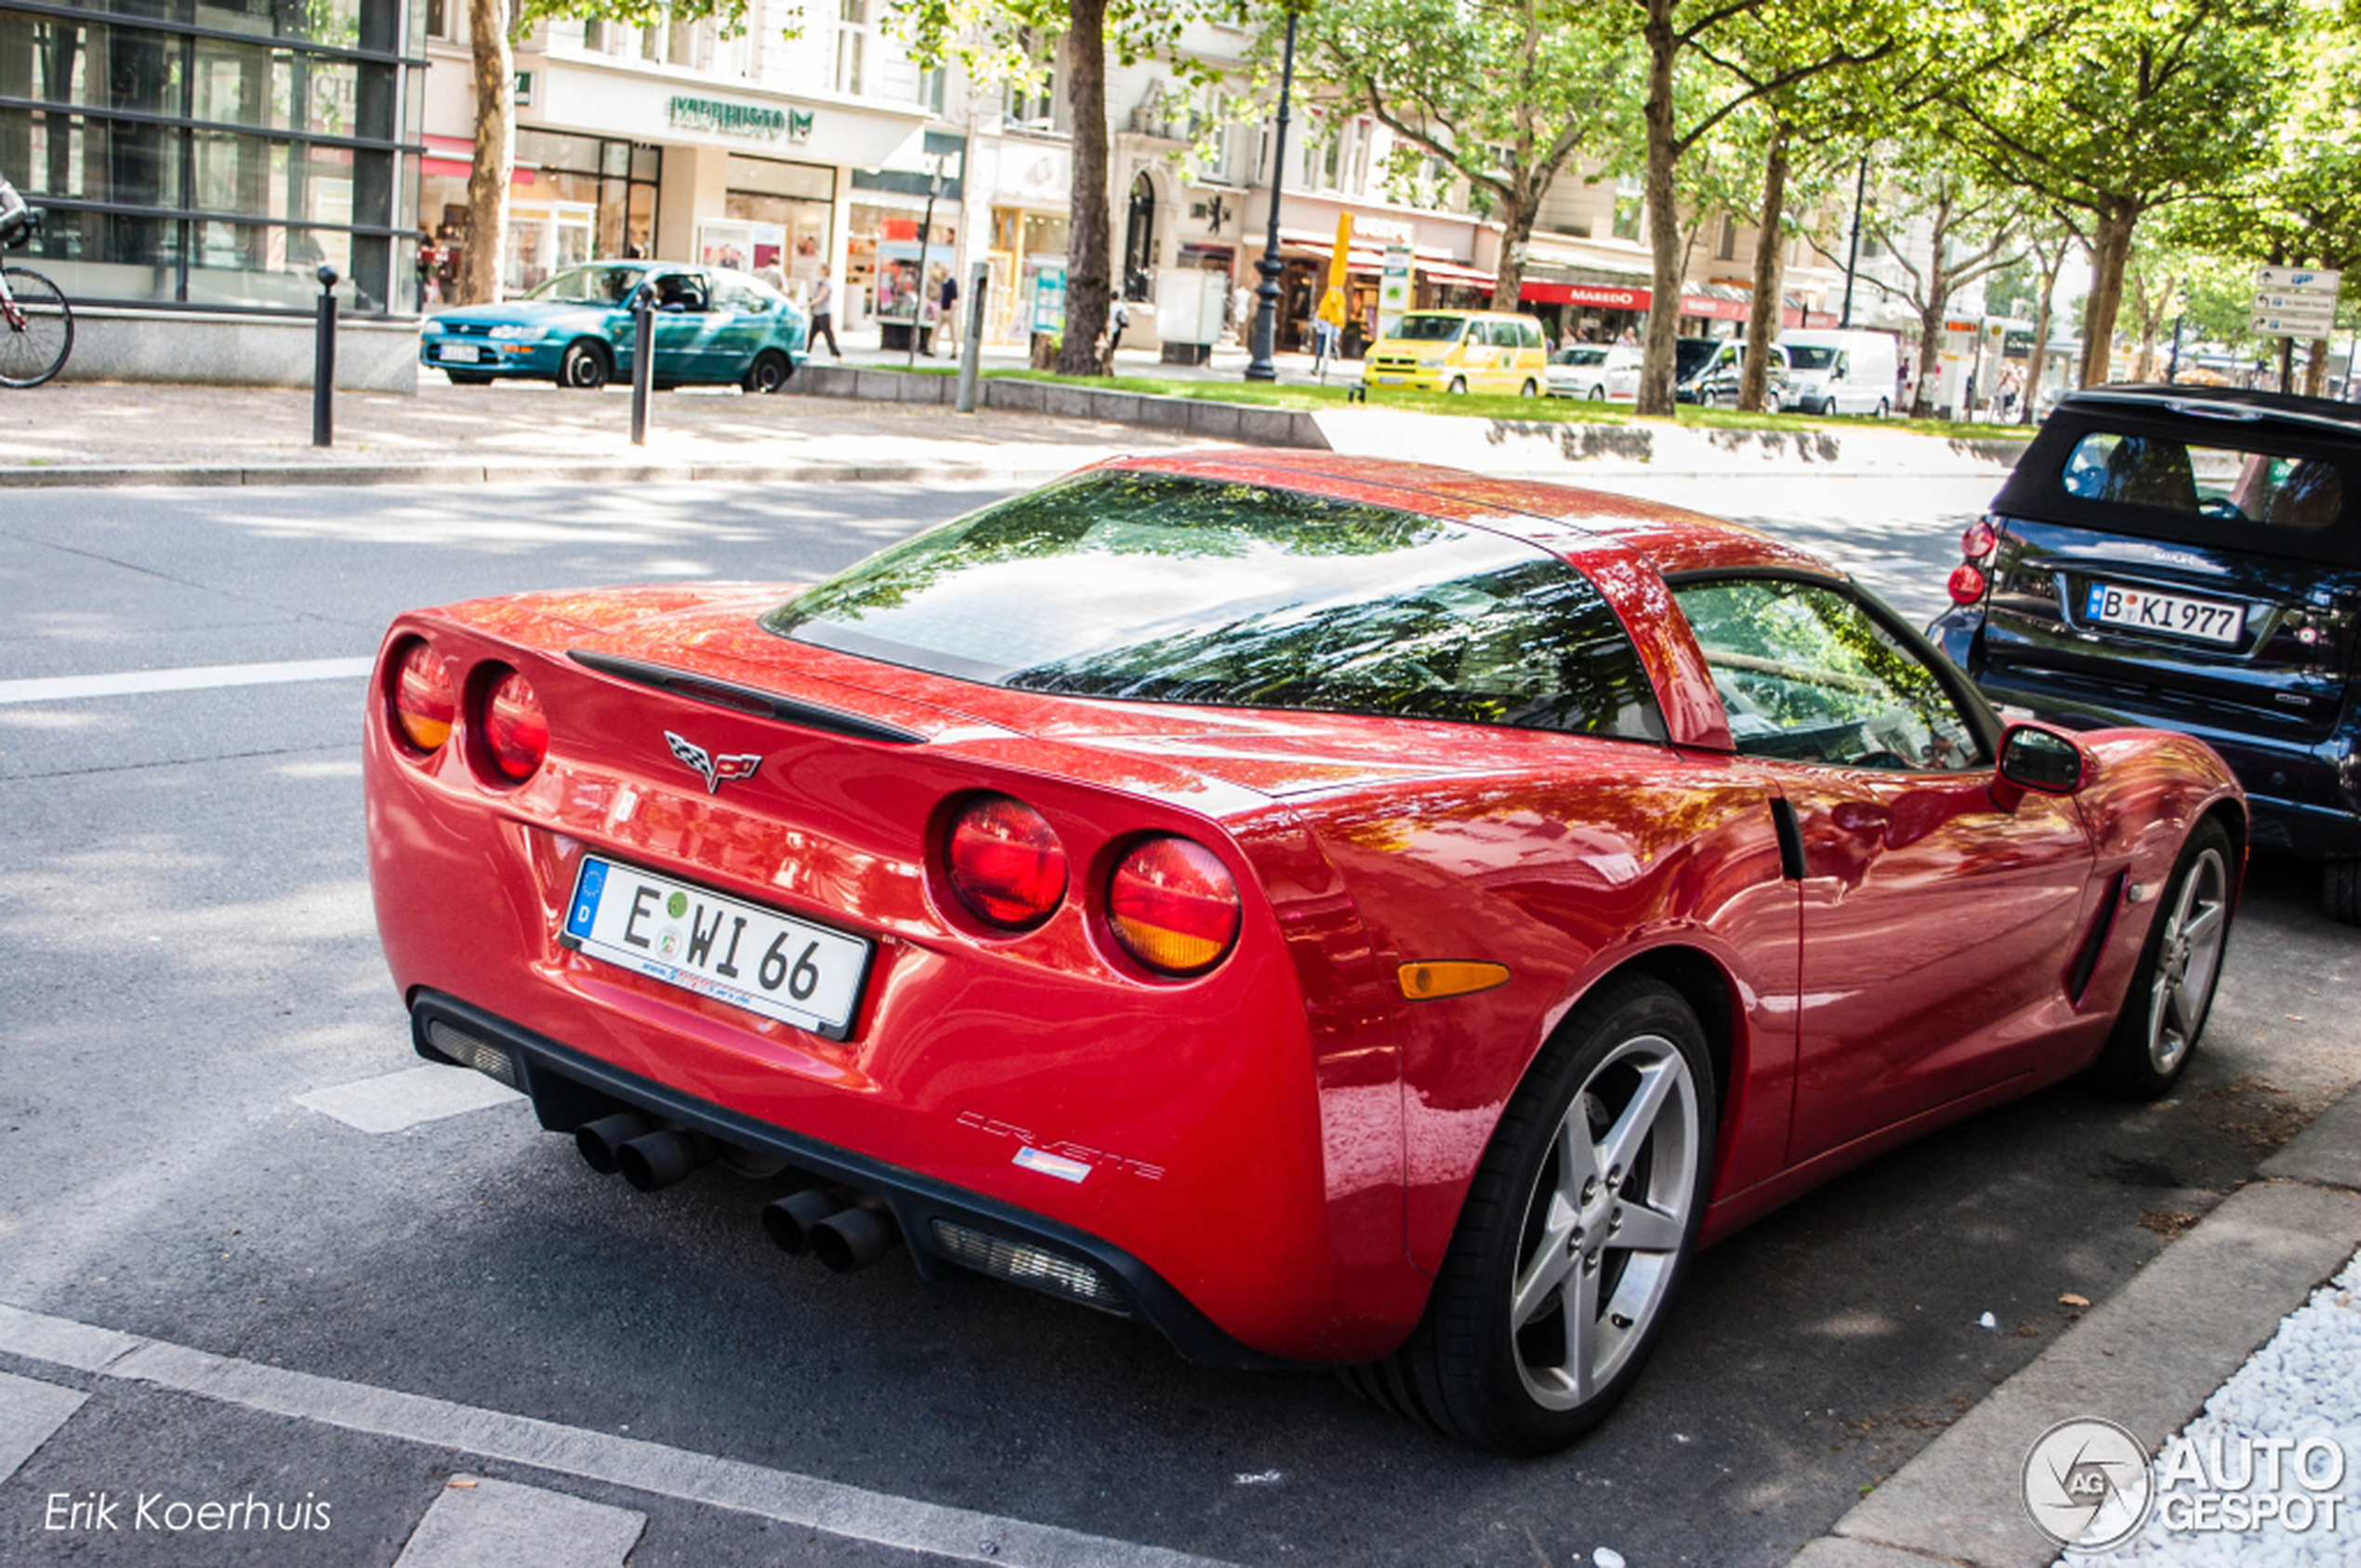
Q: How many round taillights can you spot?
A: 6